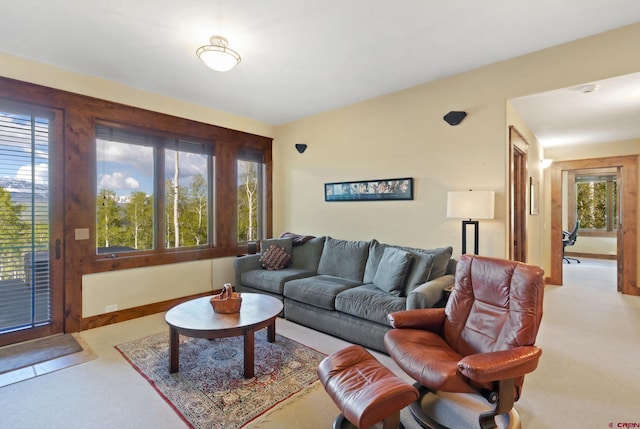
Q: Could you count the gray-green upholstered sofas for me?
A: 1